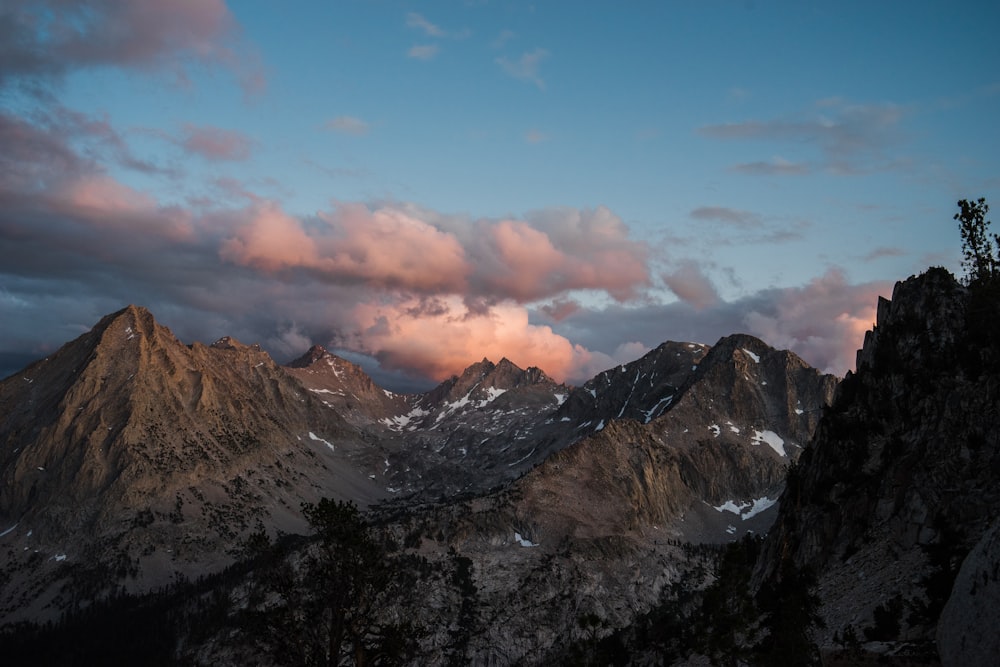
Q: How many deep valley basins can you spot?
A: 1